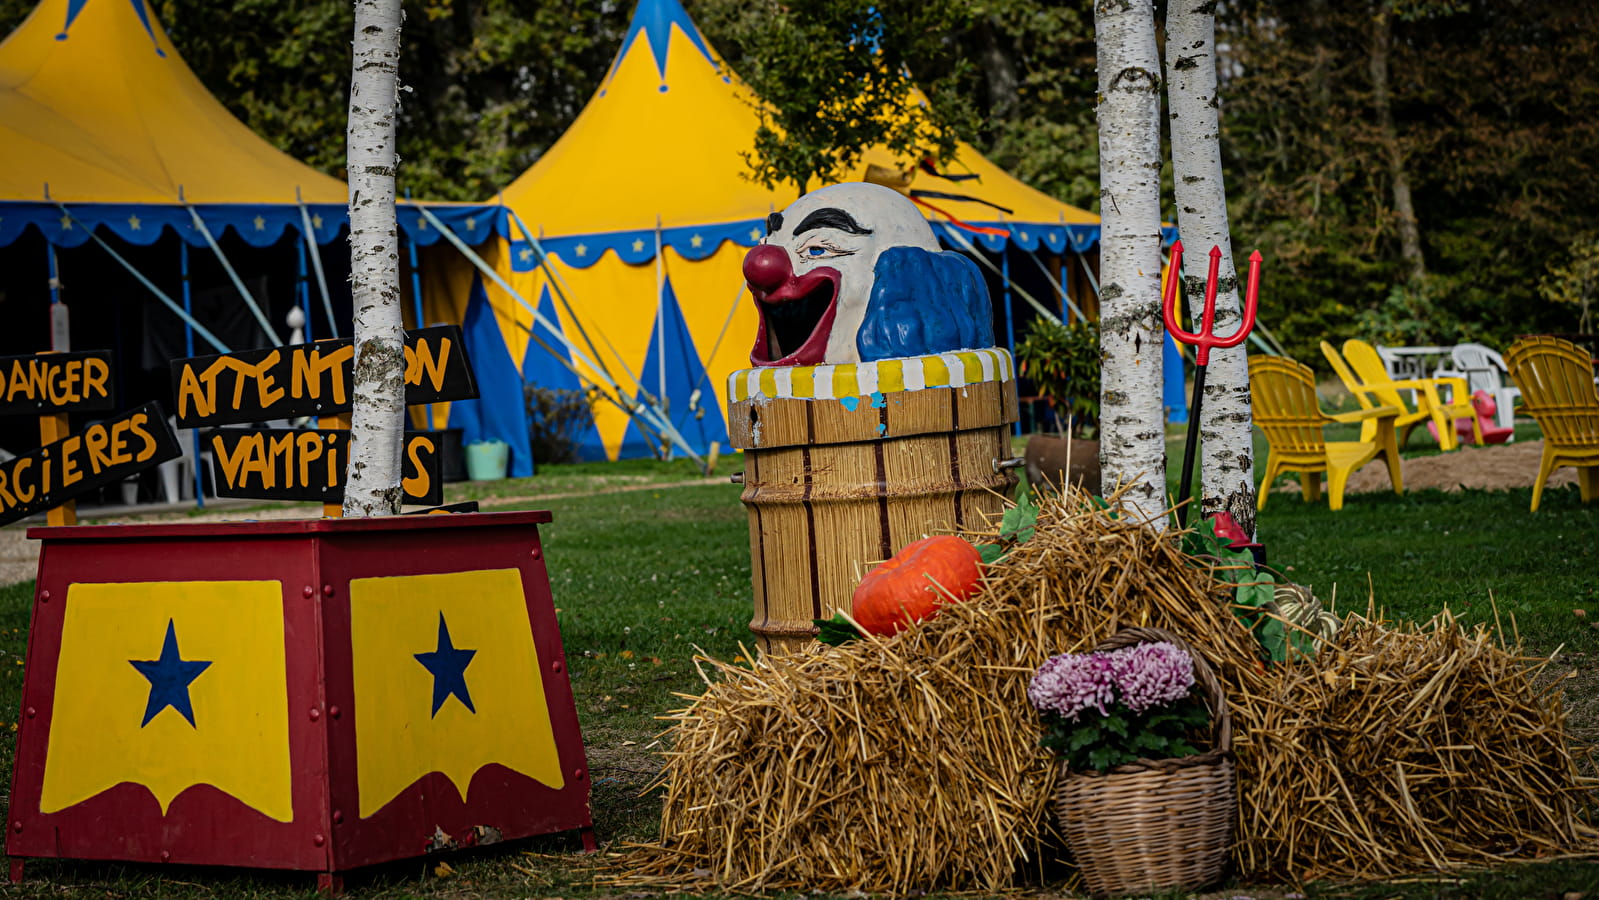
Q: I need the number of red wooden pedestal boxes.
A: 1